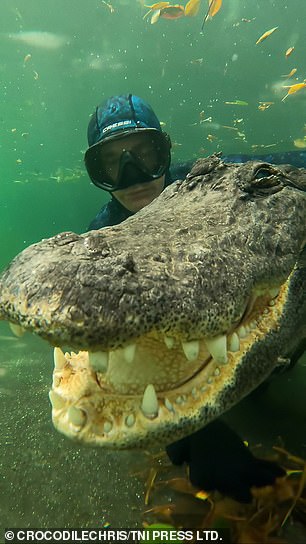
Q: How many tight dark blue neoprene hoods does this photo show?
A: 1